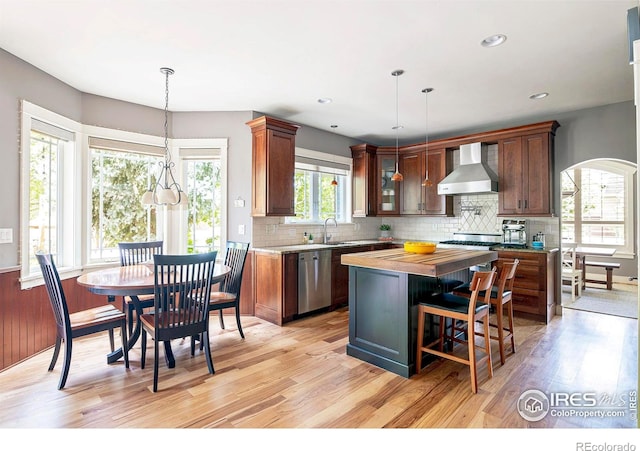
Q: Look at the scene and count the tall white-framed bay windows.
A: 3